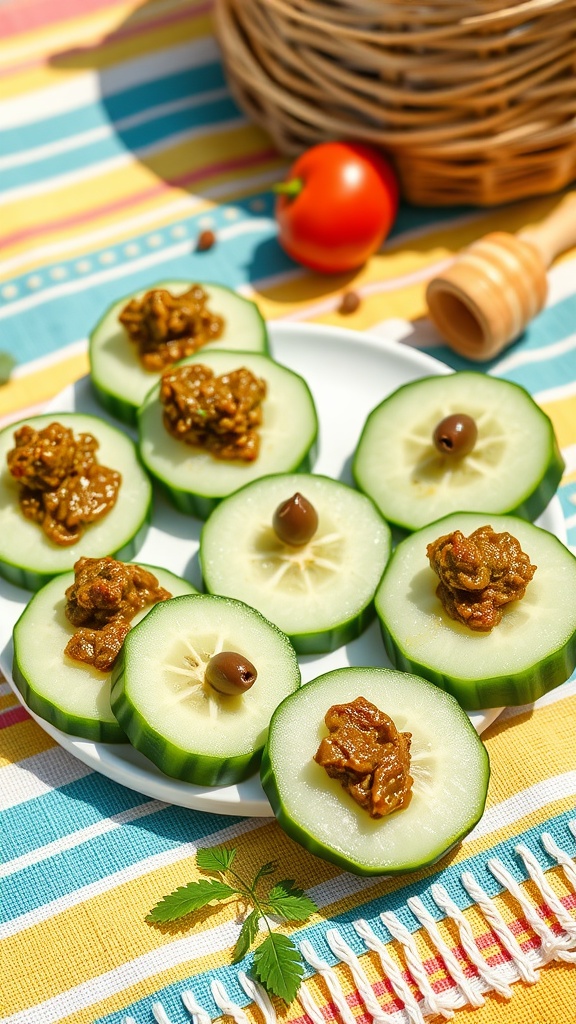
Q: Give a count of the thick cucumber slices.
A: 9